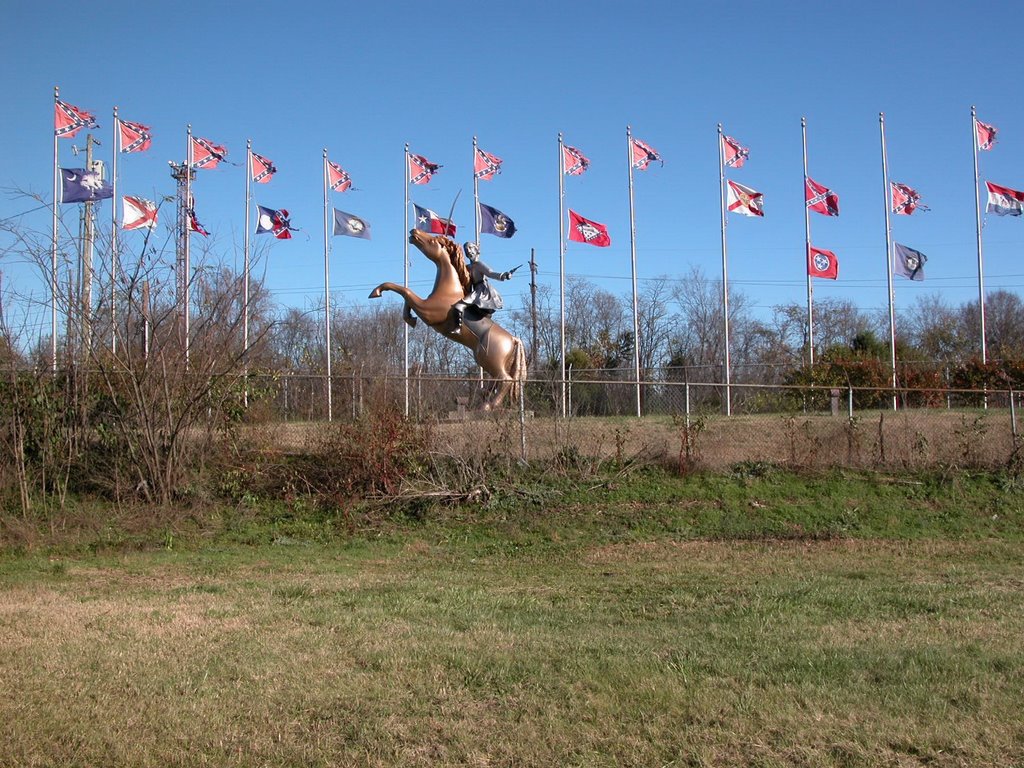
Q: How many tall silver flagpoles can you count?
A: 13